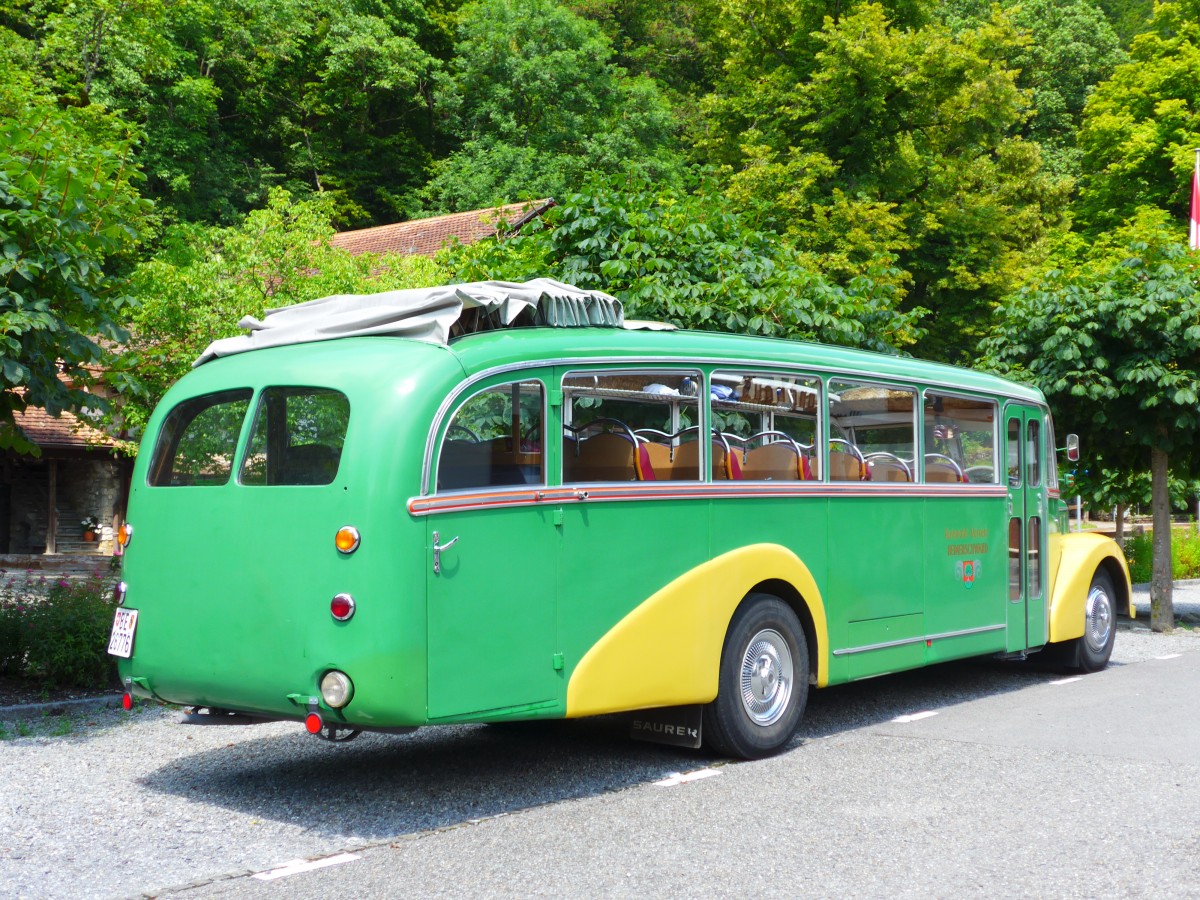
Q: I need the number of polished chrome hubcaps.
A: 2